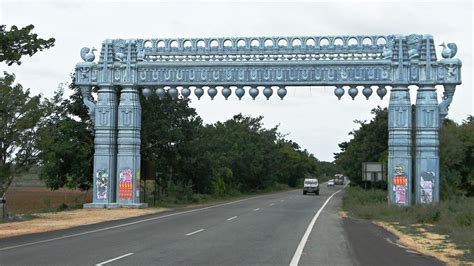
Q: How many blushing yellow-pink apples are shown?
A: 0